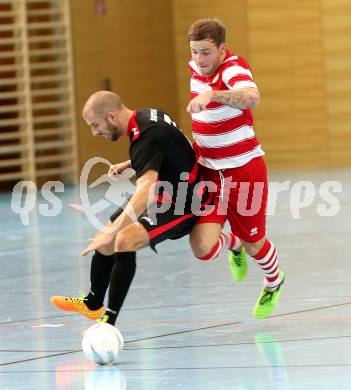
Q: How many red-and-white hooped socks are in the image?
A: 2